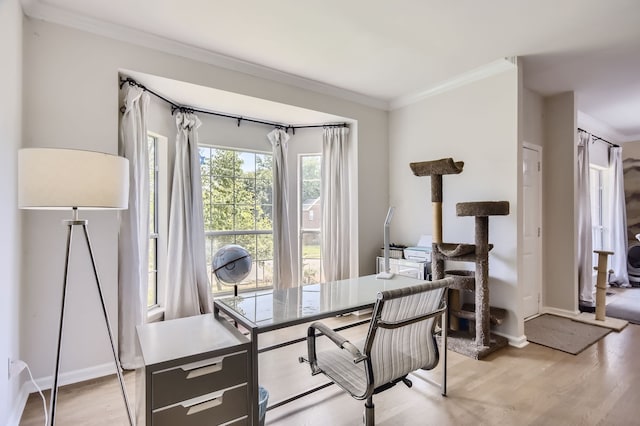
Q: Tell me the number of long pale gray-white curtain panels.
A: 6